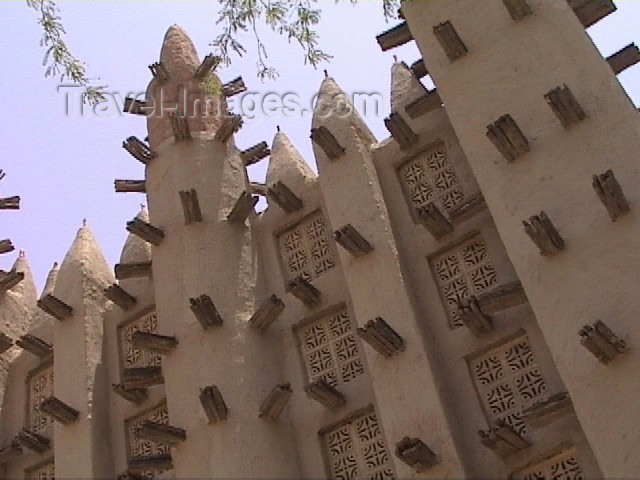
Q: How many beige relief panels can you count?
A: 11